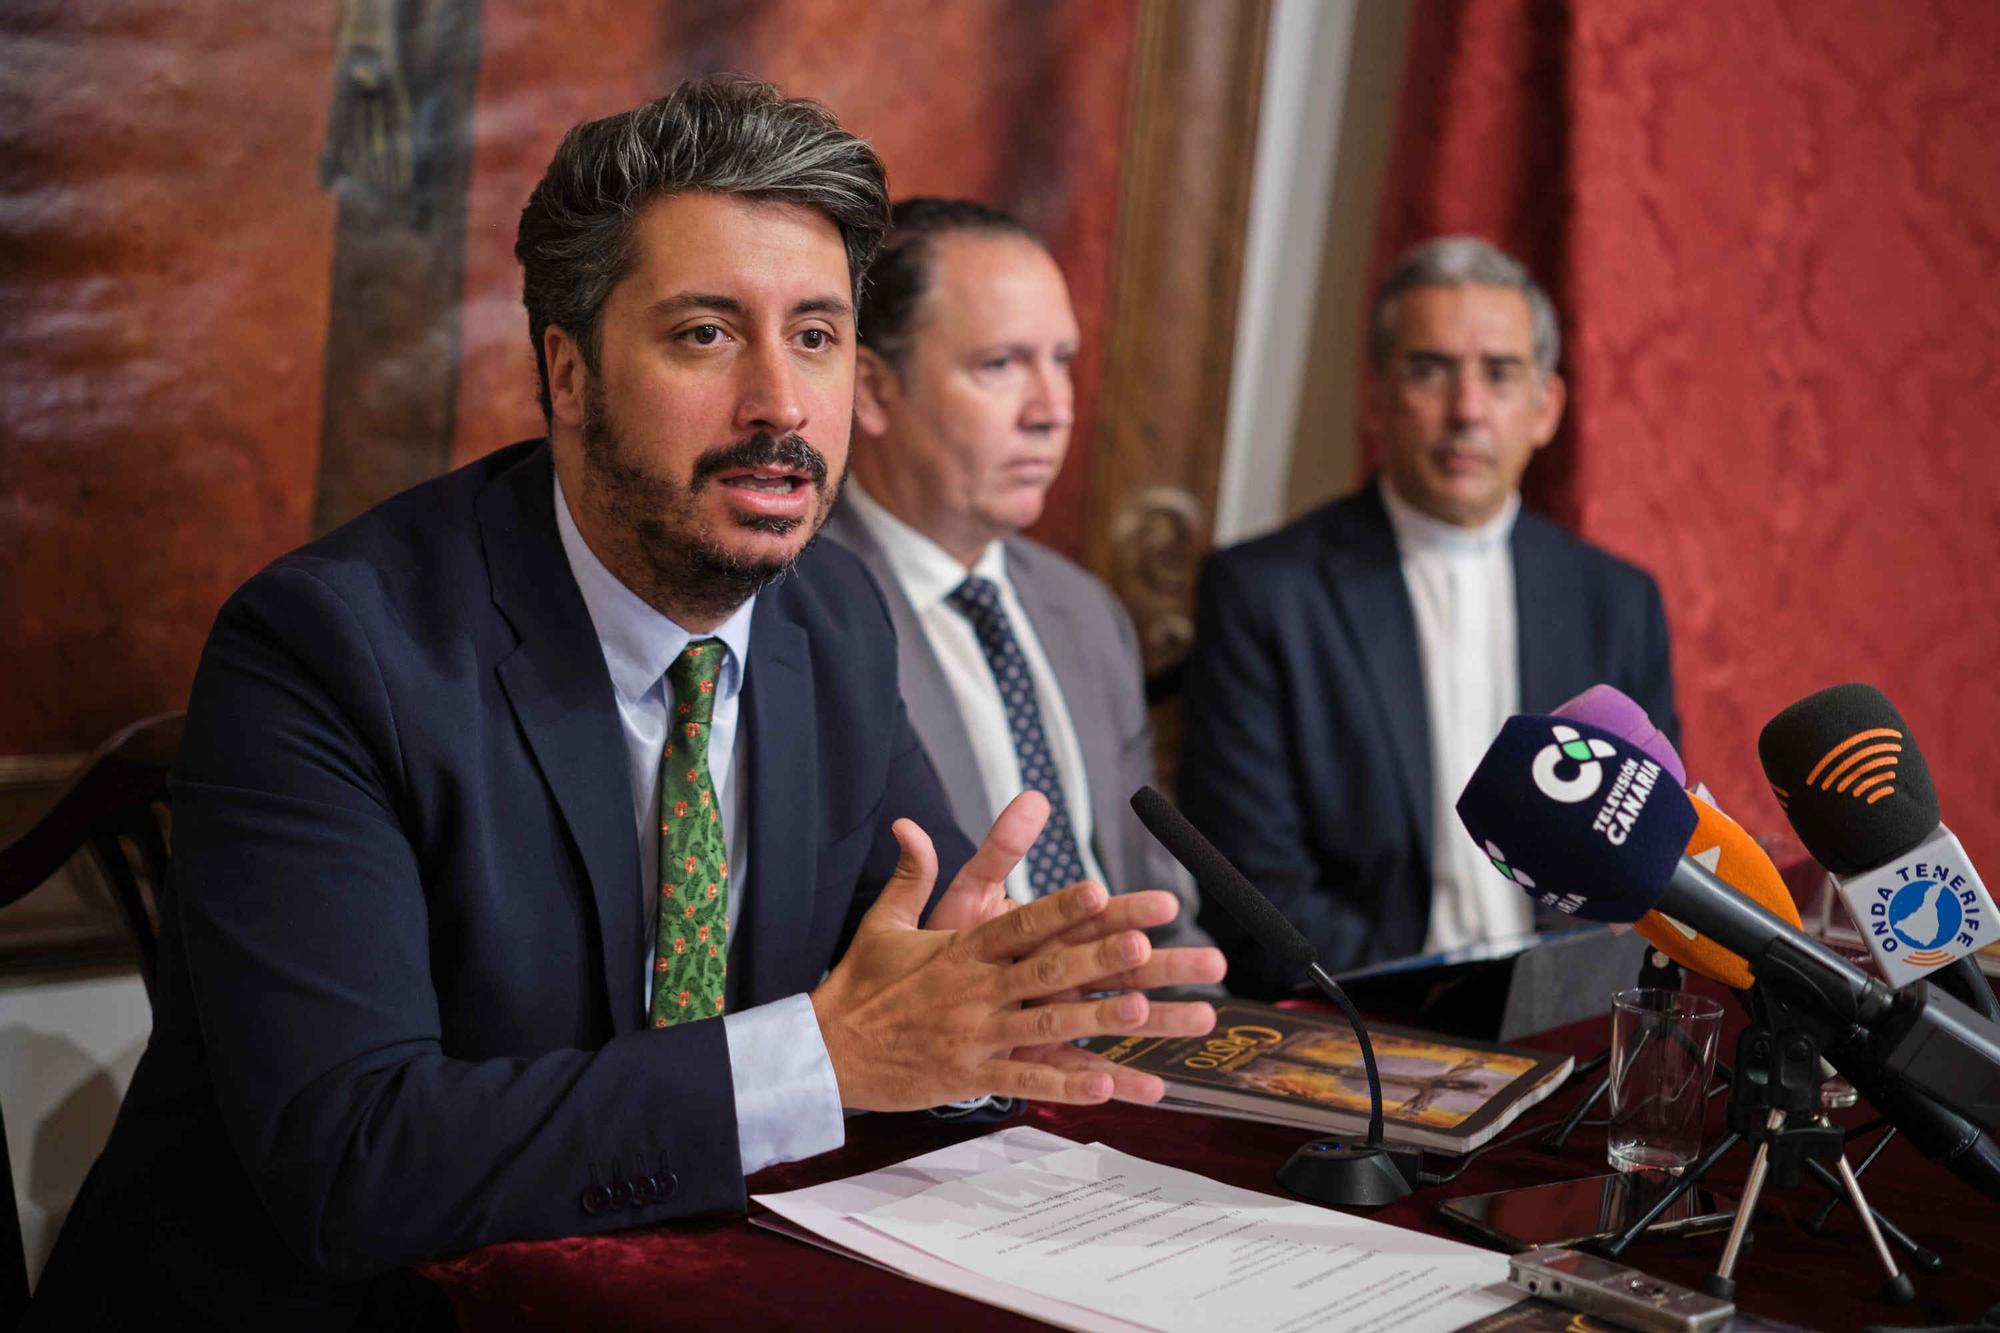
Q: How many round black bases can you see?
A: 1